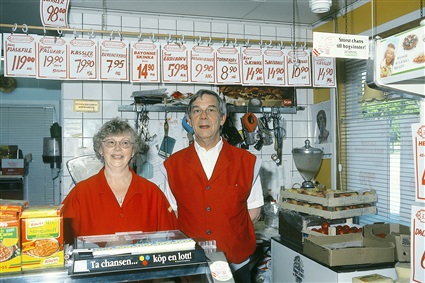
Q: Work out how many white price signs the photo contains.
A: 15